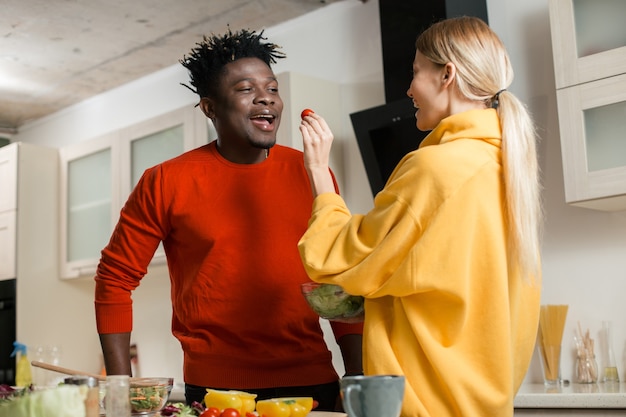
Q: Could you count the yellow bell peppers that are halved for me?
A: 2